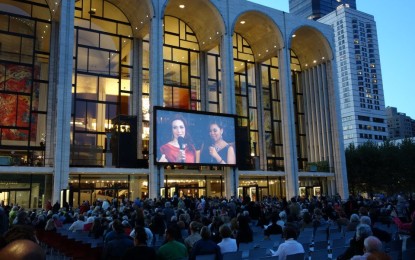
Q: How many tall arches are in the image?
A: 5